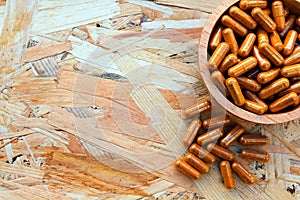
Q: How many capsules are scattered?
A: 13